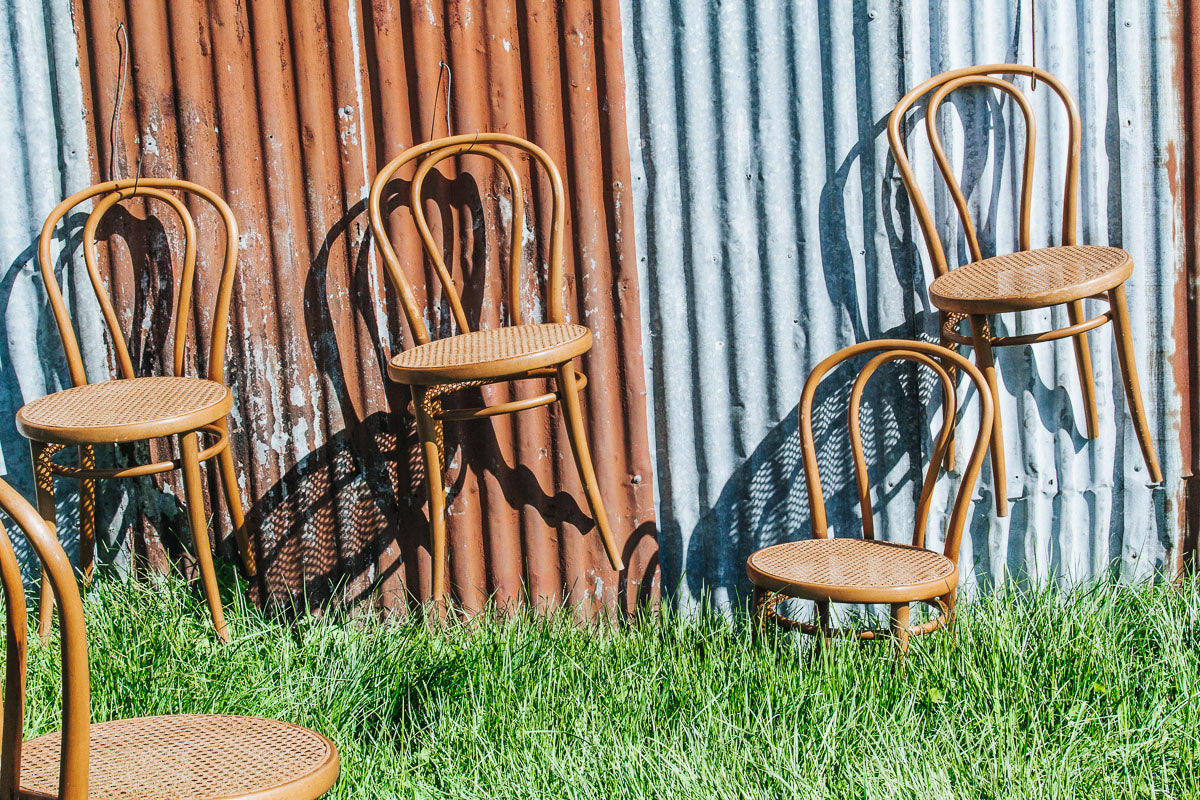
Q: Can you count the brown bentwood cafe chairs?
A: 5